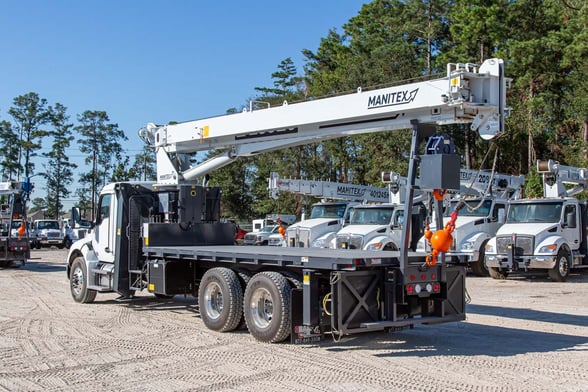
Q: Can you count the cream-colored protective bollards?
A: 0